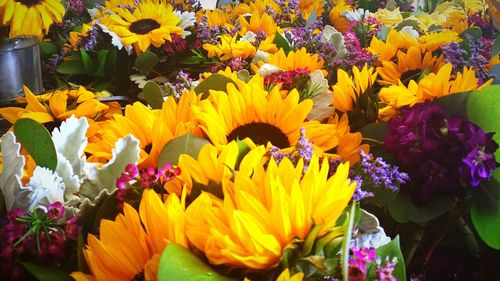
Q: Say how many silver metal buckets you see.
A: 1